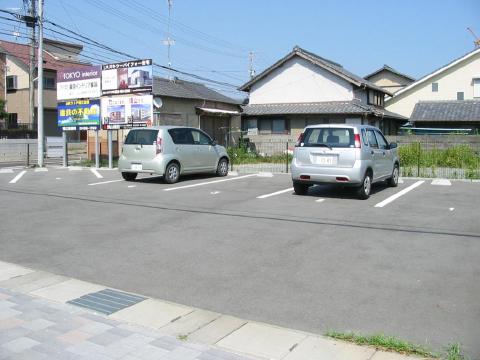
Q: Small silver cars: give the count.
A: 2